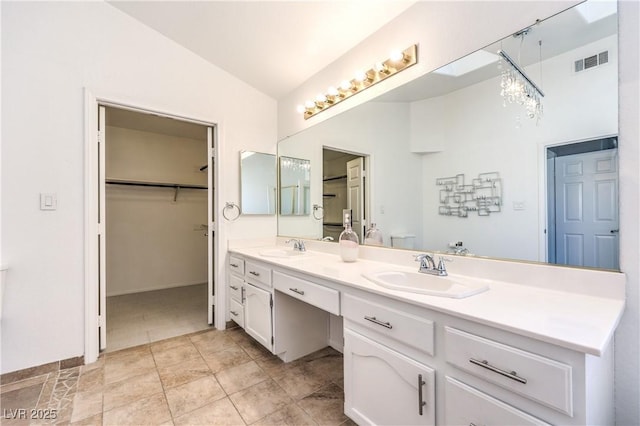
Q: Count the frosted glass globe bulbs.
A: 8